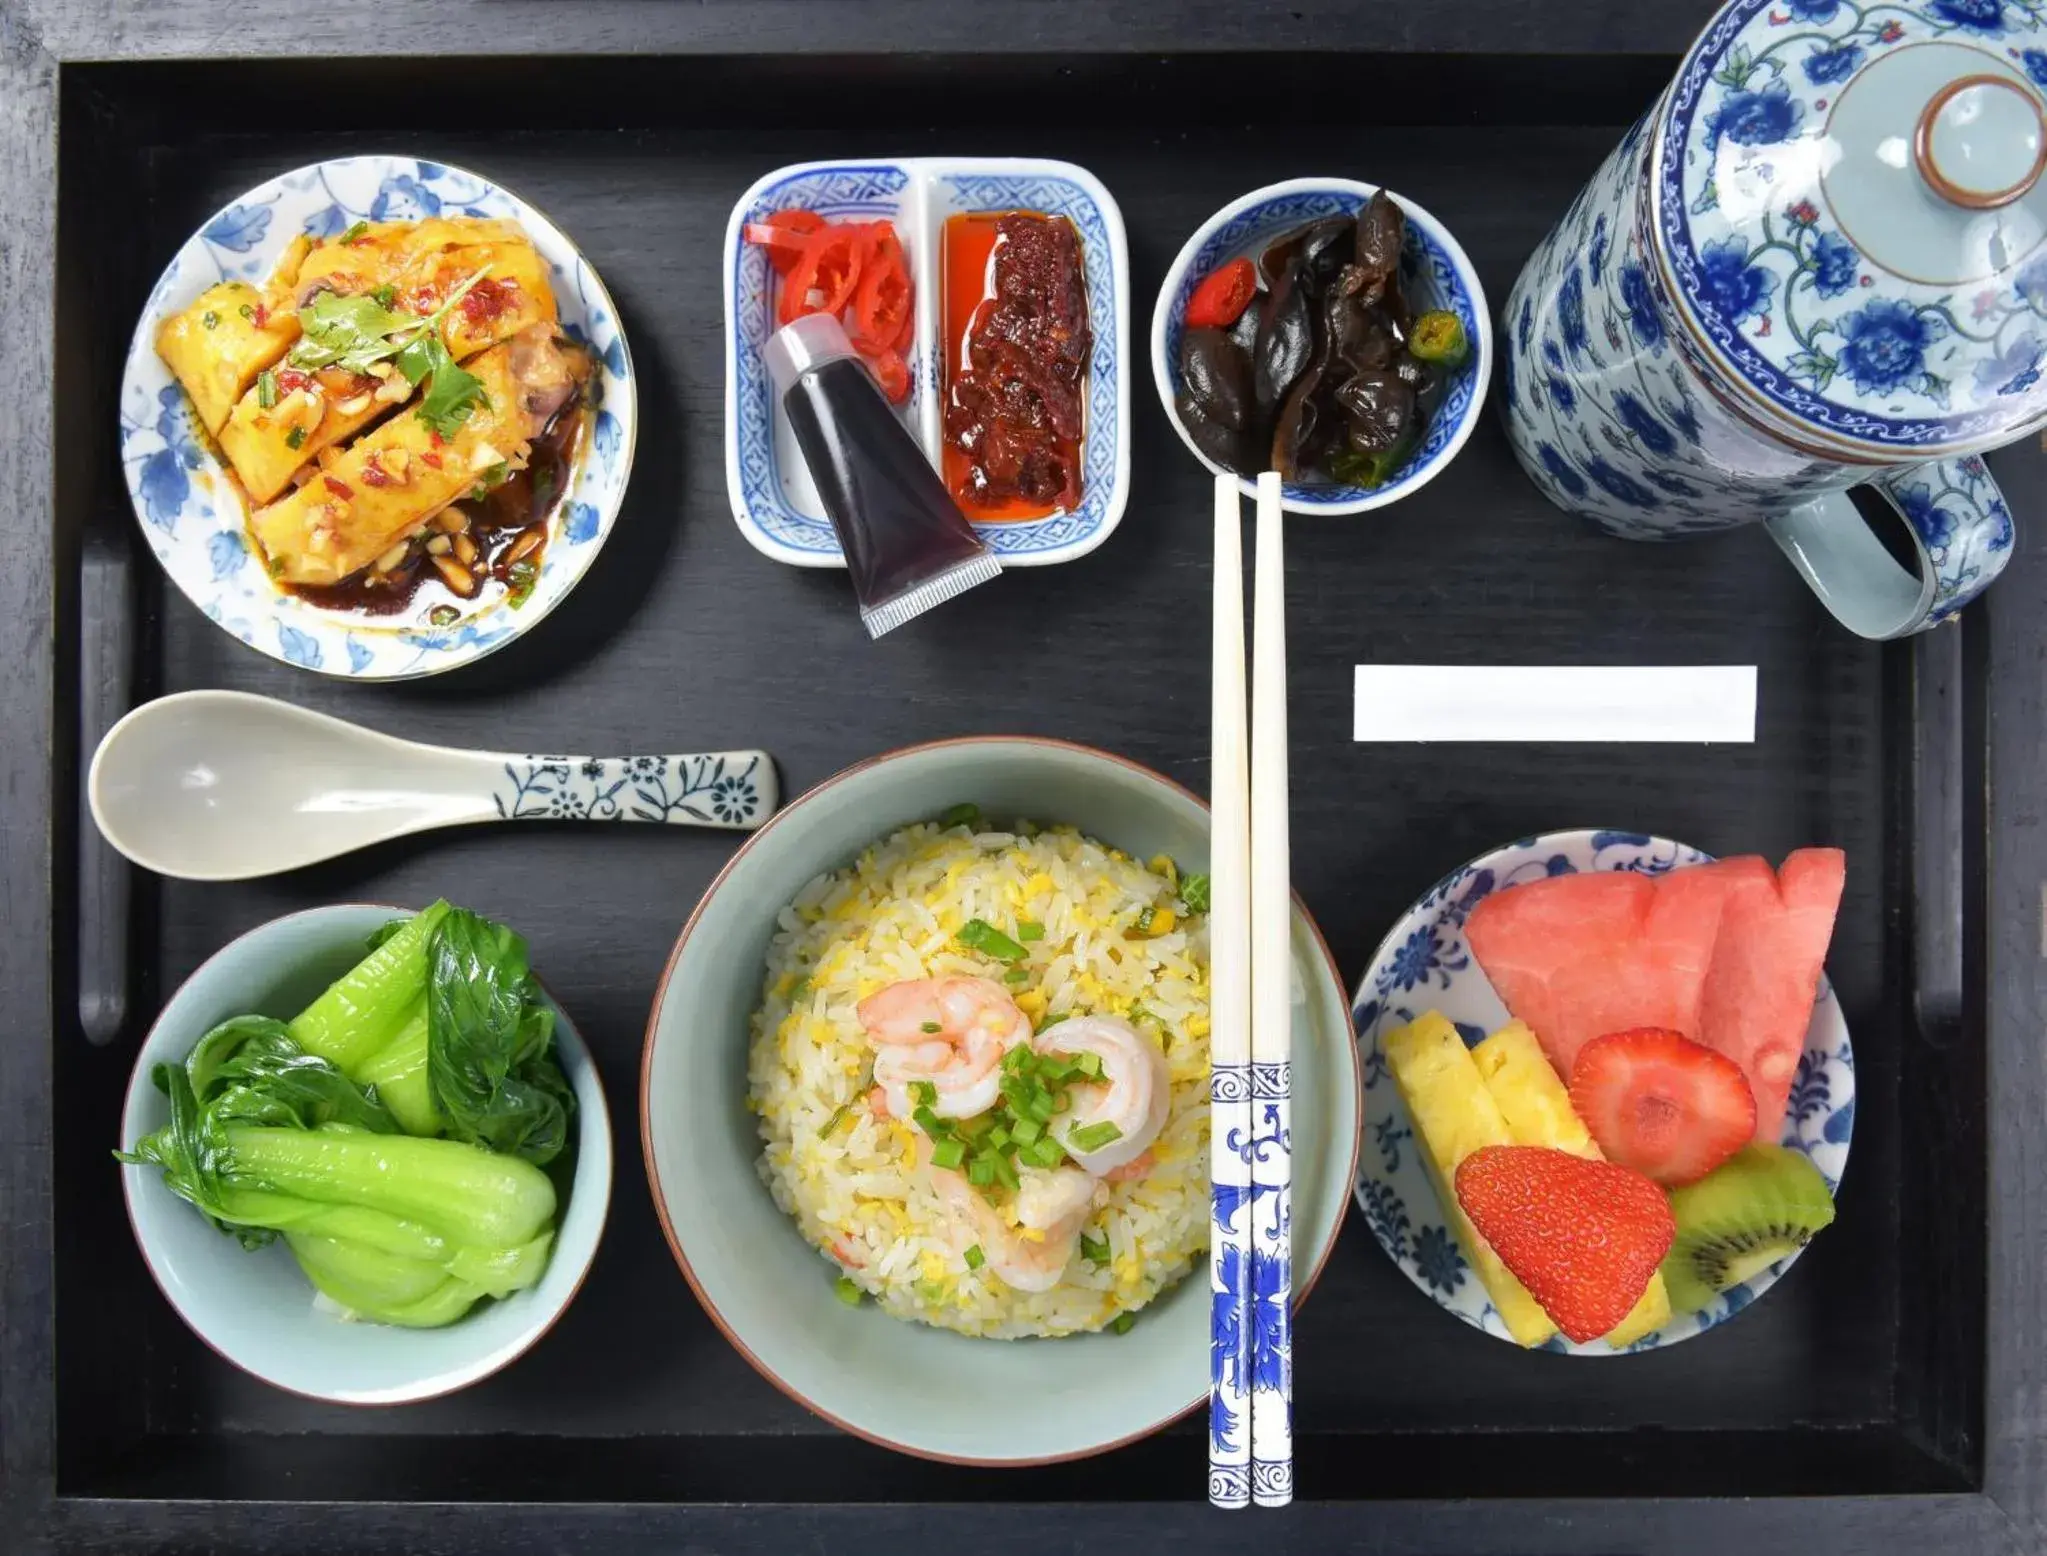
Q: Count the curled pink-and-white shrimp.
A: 3